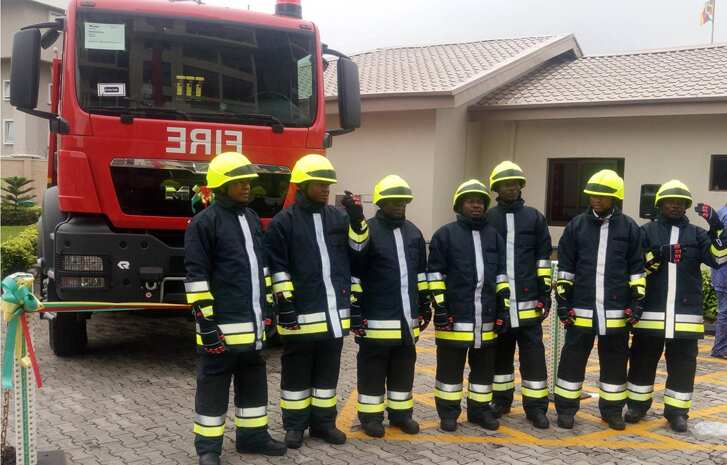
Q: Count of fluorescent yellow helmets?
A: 7